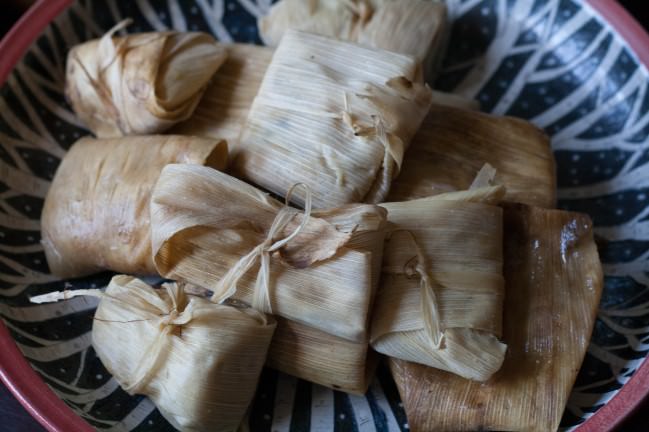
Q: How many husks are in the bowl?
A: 11